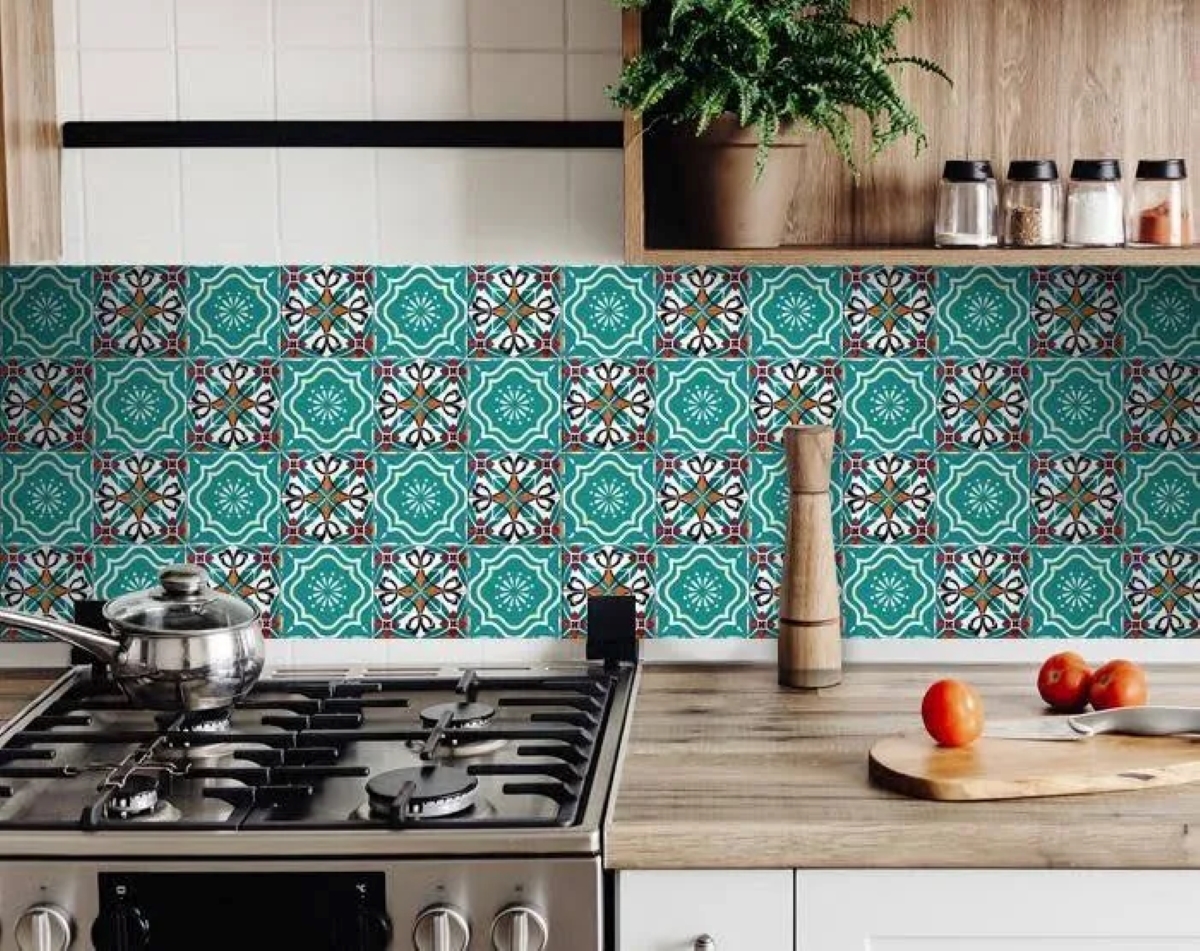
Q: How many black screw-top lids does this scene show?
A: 4